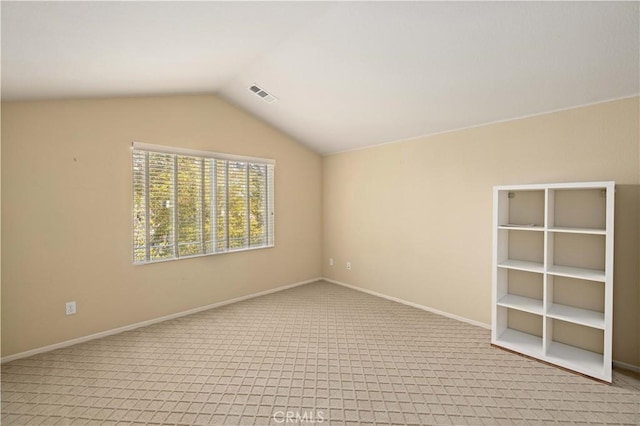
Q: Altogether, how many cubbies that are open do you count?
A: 8